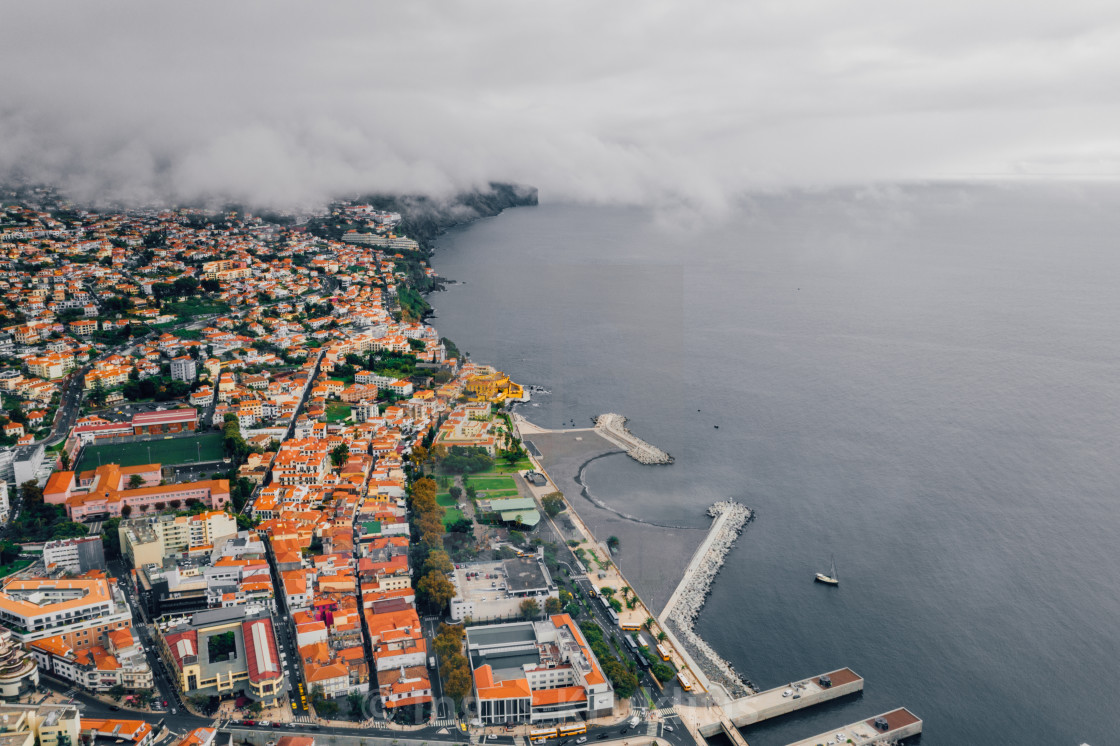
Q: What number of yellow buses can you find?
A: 6